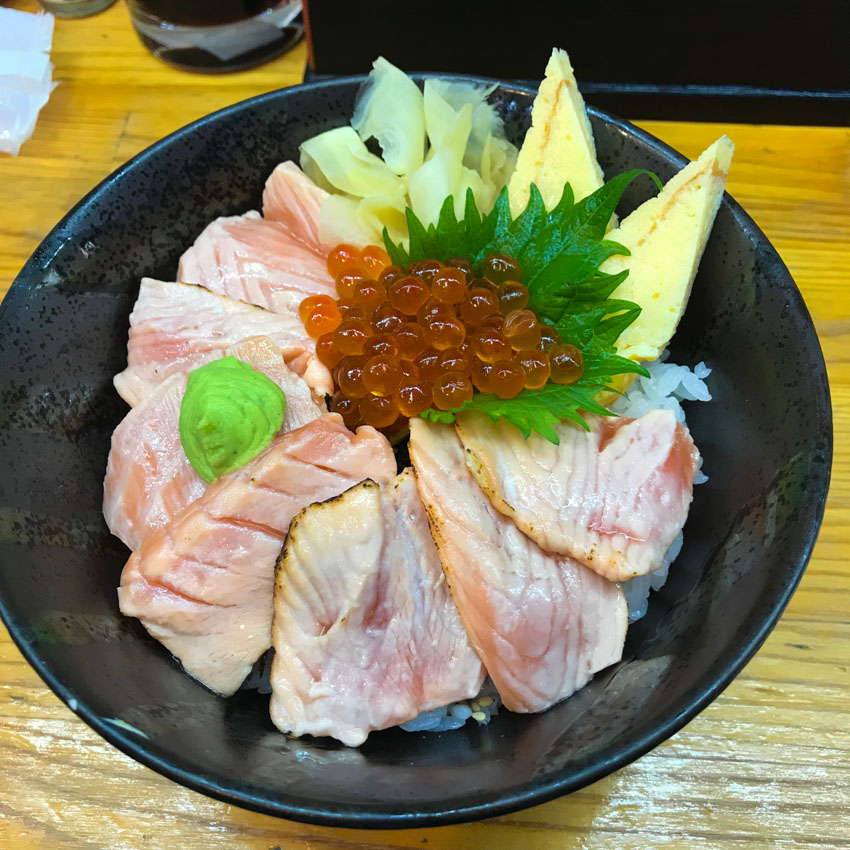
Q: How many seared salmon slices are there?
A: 8